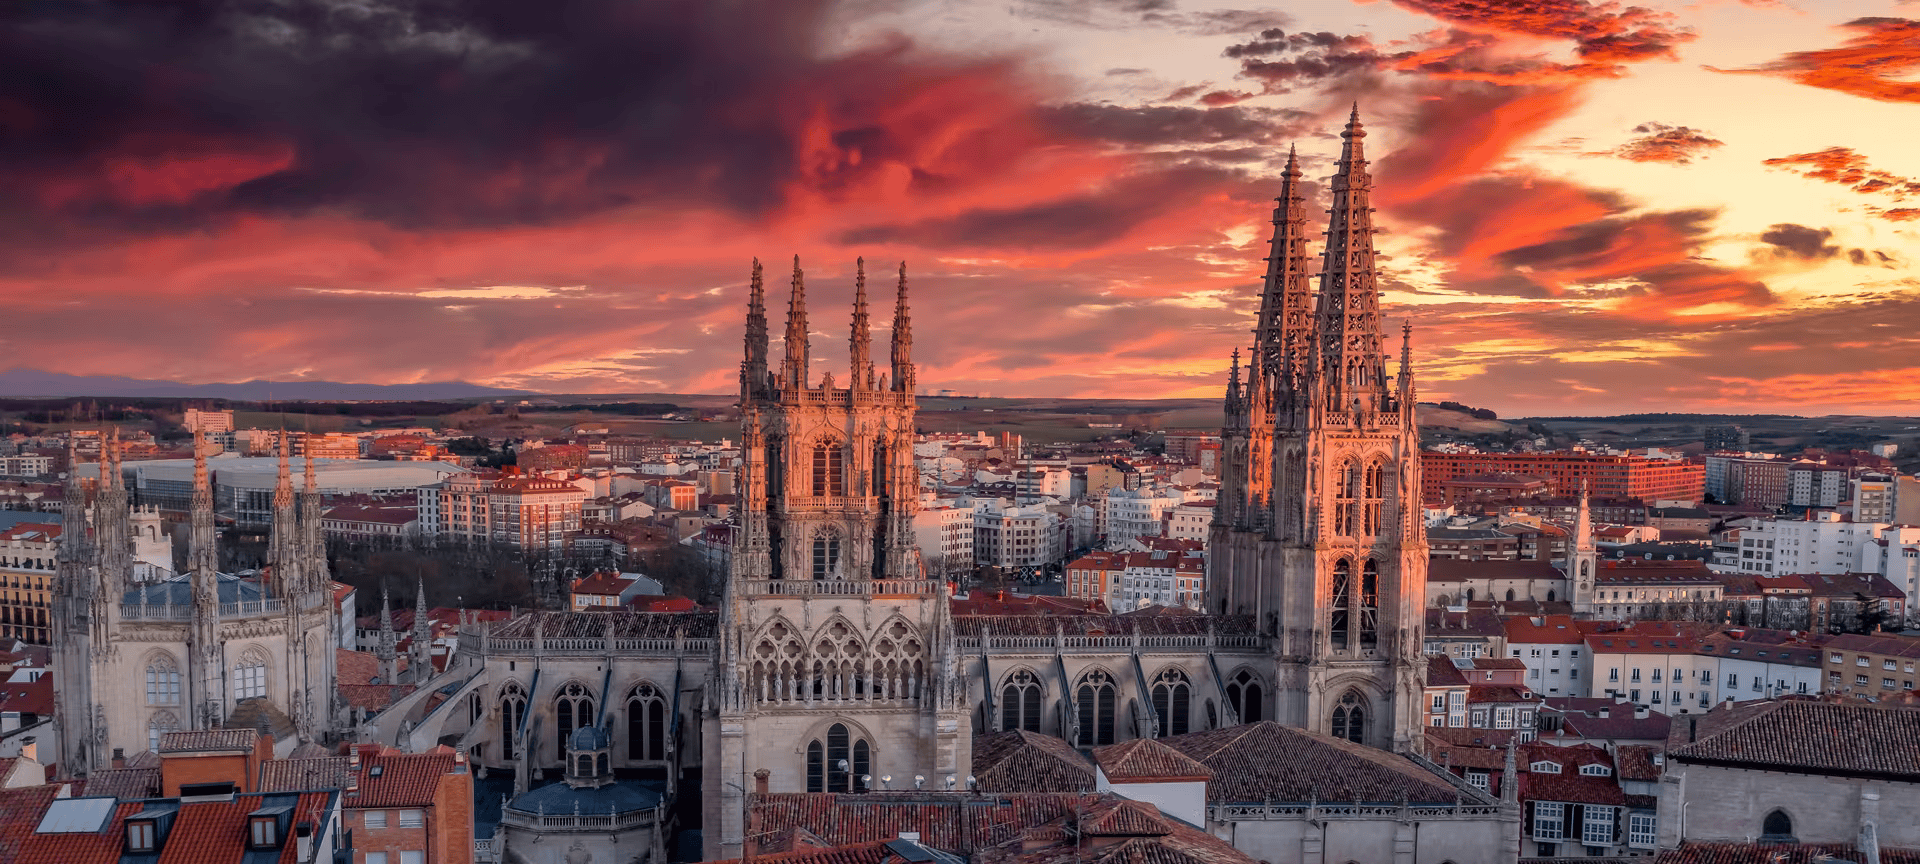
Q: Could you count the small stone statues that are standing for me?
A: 11